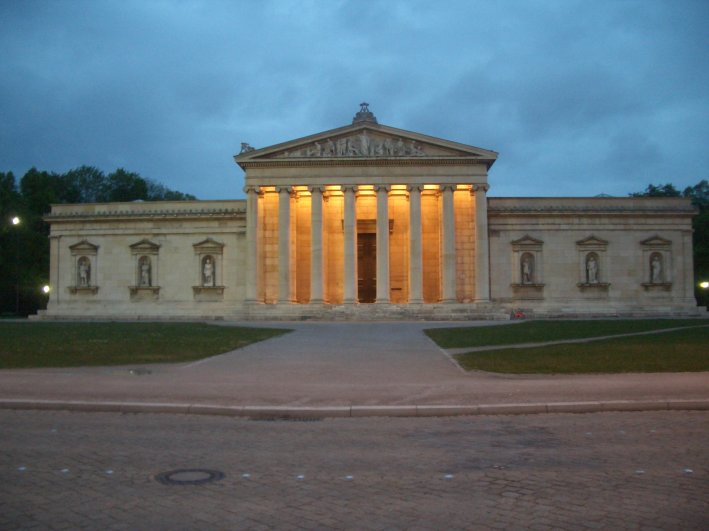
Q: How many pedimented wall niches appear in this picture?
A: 6